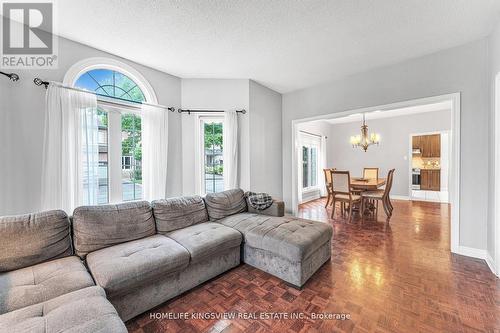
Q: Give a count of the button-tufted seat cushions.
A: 5